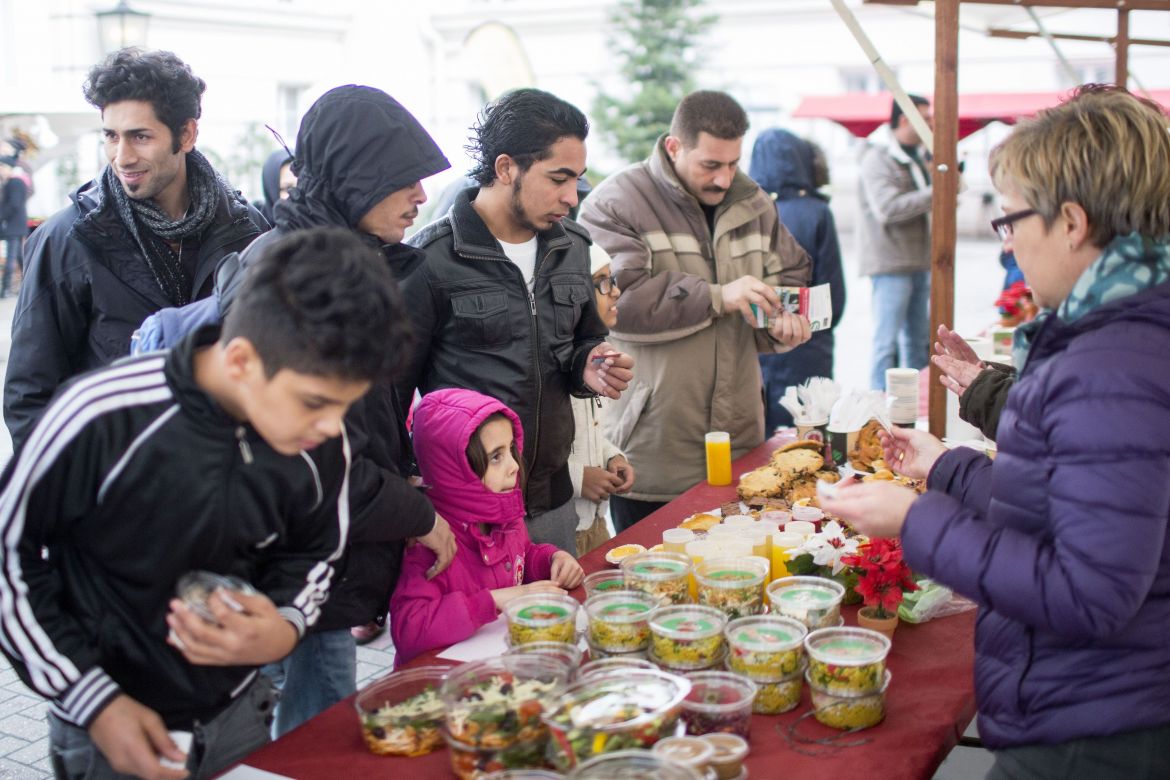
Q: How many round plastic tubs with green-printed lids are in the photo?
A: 9